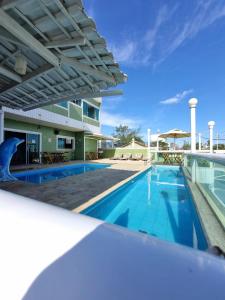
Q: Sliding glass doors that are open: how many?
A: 1